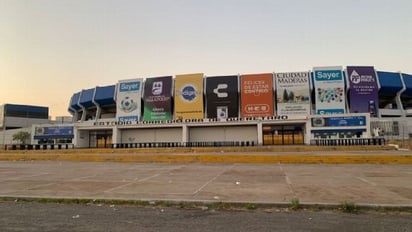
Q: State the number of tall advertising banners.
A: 8